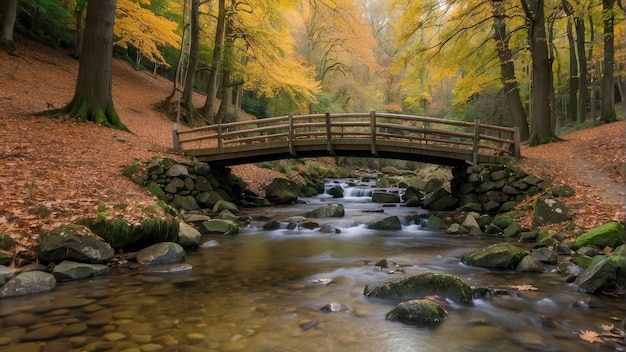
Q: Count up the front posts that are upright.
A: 7